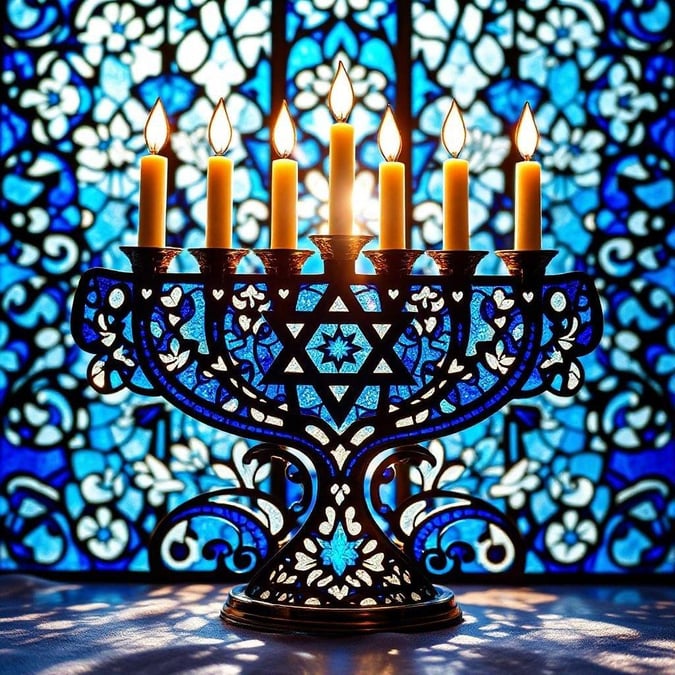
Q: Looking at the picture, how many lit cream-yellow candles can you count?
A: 7